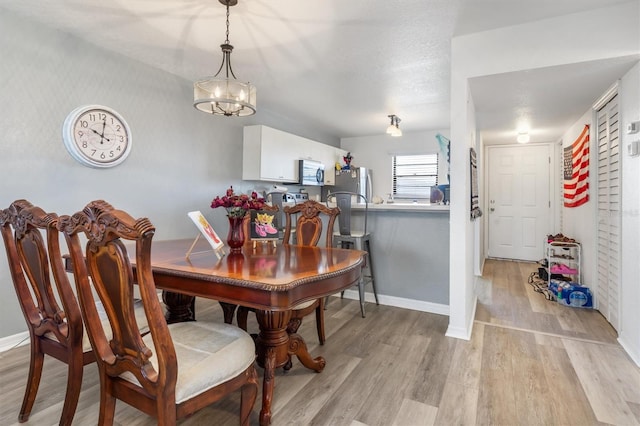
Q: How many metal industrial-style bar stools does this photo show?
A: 2